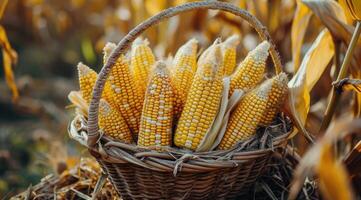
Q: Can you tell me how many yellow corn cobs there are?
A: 11